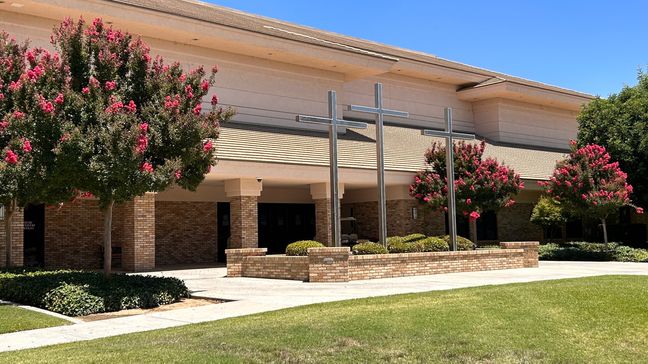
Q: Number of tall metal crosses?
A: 3